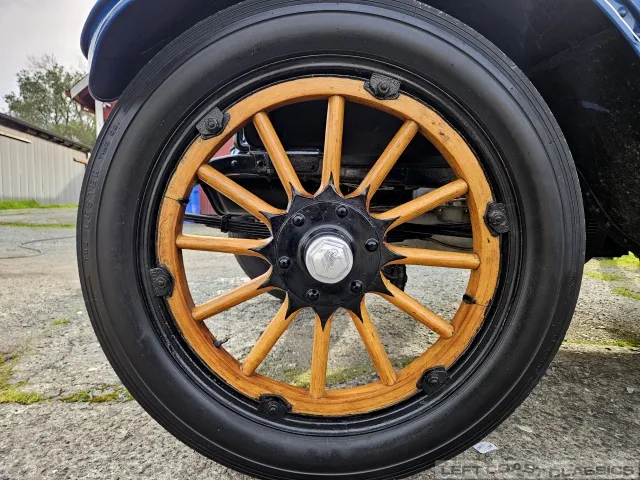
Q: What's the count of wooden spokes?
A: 12